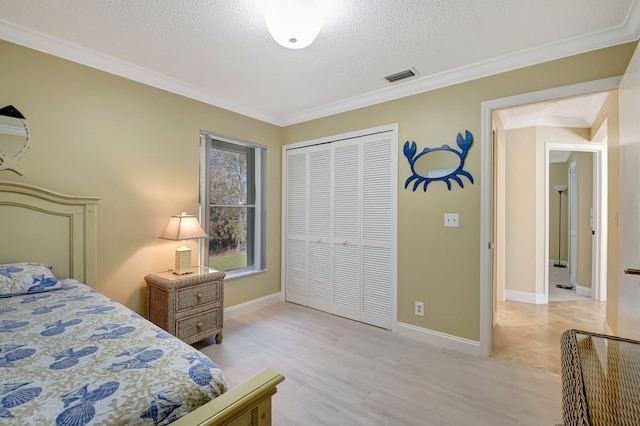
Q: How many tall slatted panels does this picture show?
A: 4